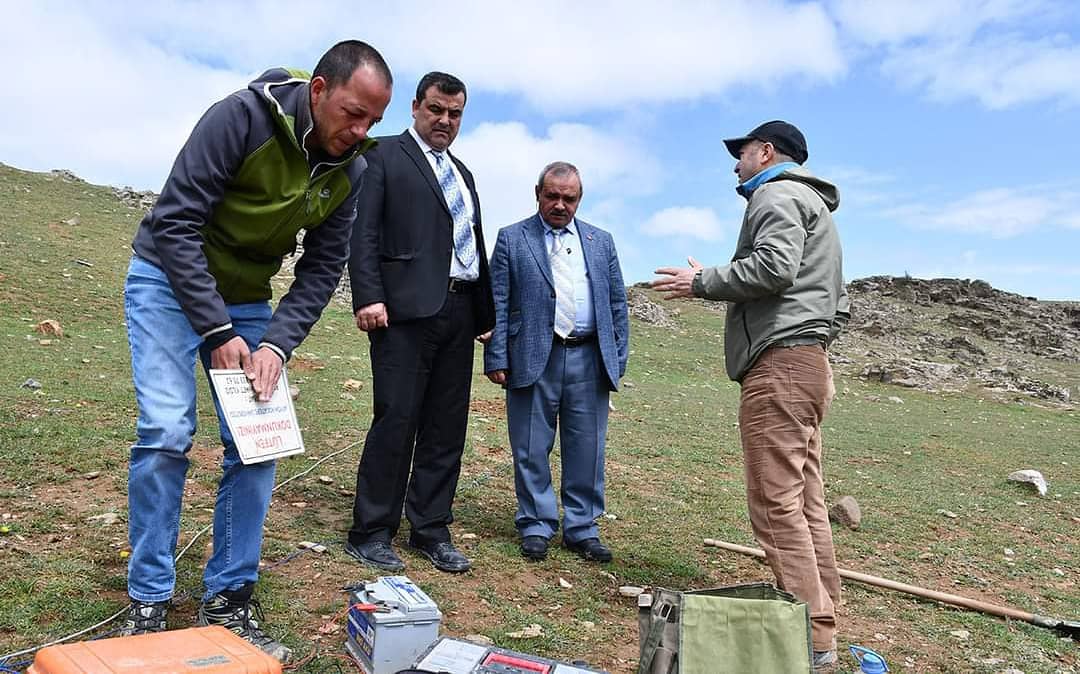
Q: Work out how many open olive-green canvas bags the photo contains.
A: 1